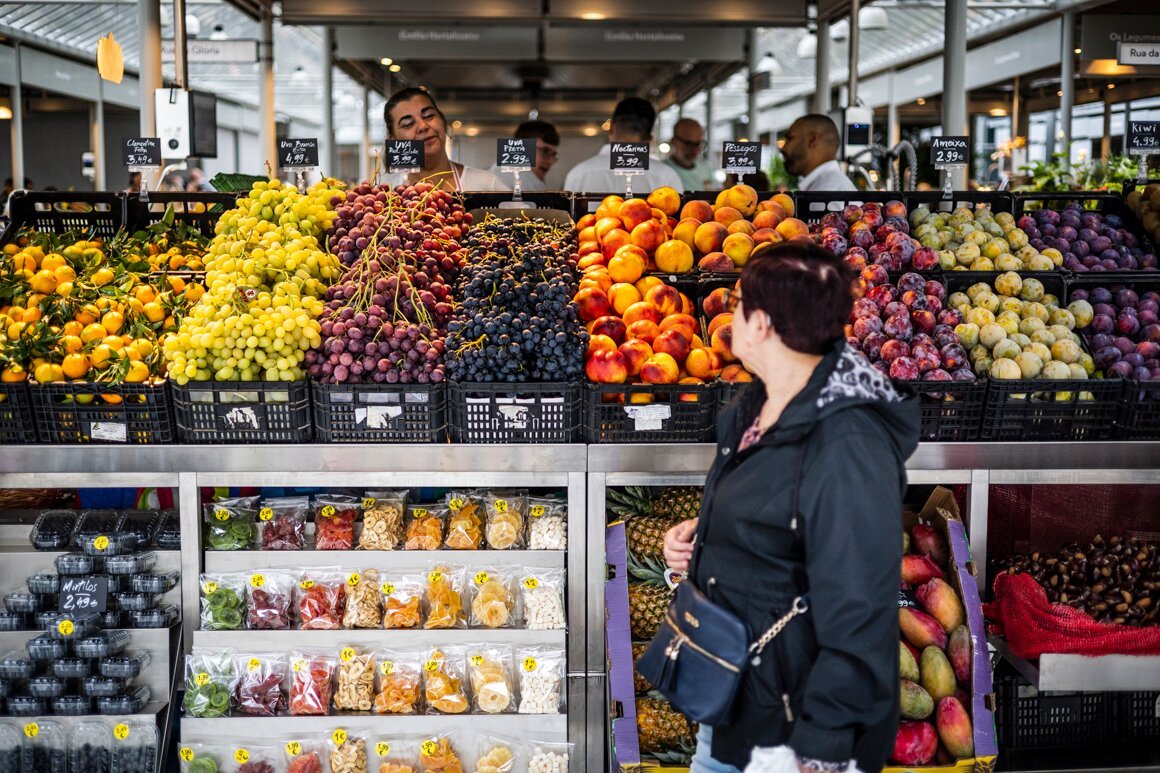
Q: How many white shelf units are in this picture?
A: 2